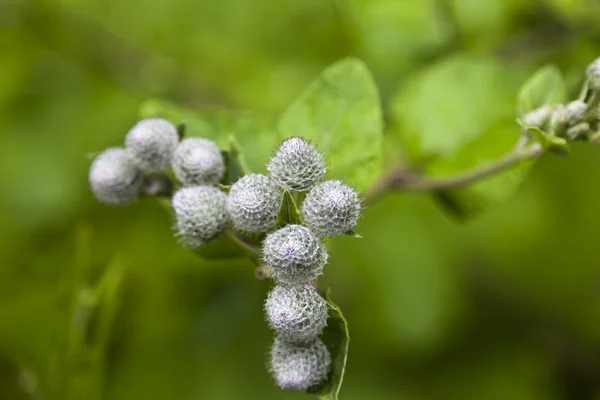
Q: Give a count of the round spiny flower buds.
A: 10